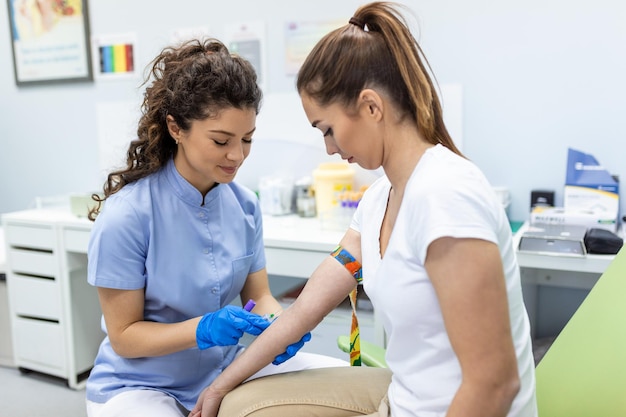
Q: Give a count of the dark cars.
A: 0